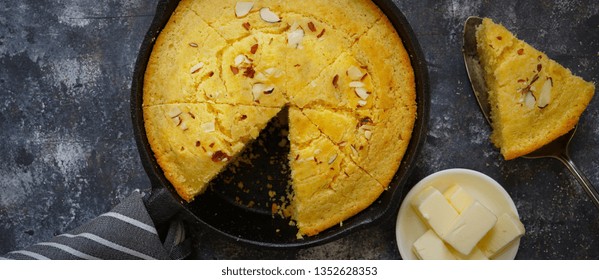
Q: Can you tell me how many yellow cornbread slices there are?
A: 8